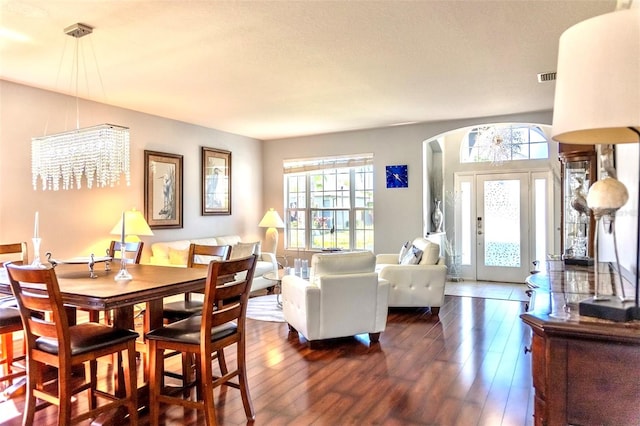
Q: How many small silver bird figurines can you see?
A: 3